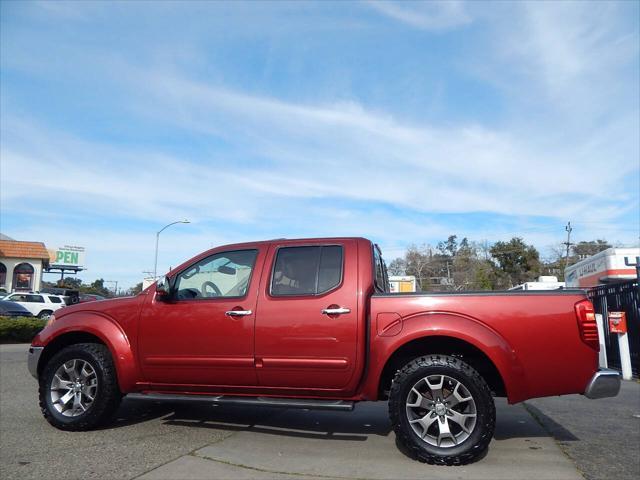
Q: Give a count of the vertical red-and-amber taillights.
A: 1